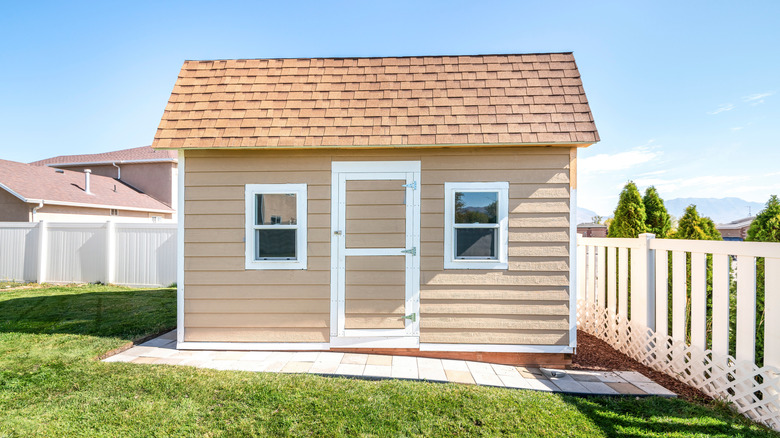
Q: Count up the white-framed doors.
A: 1